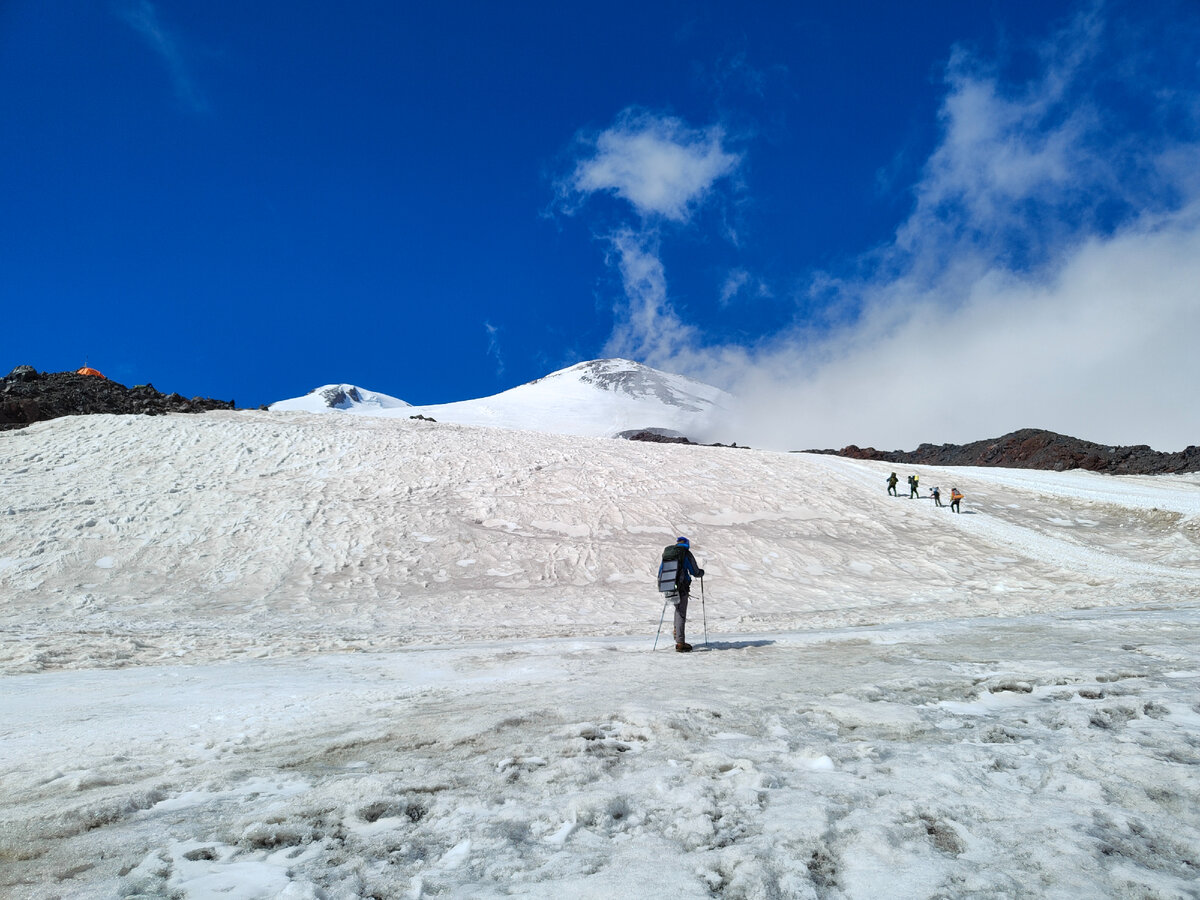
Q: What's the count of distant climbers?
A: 4